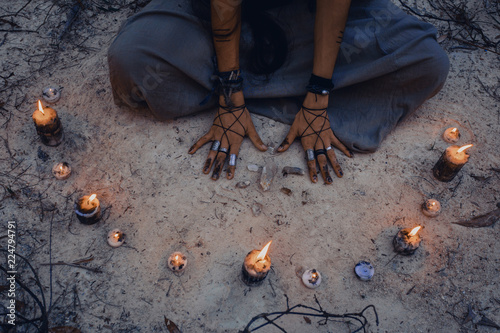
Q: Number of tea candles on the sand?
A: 8